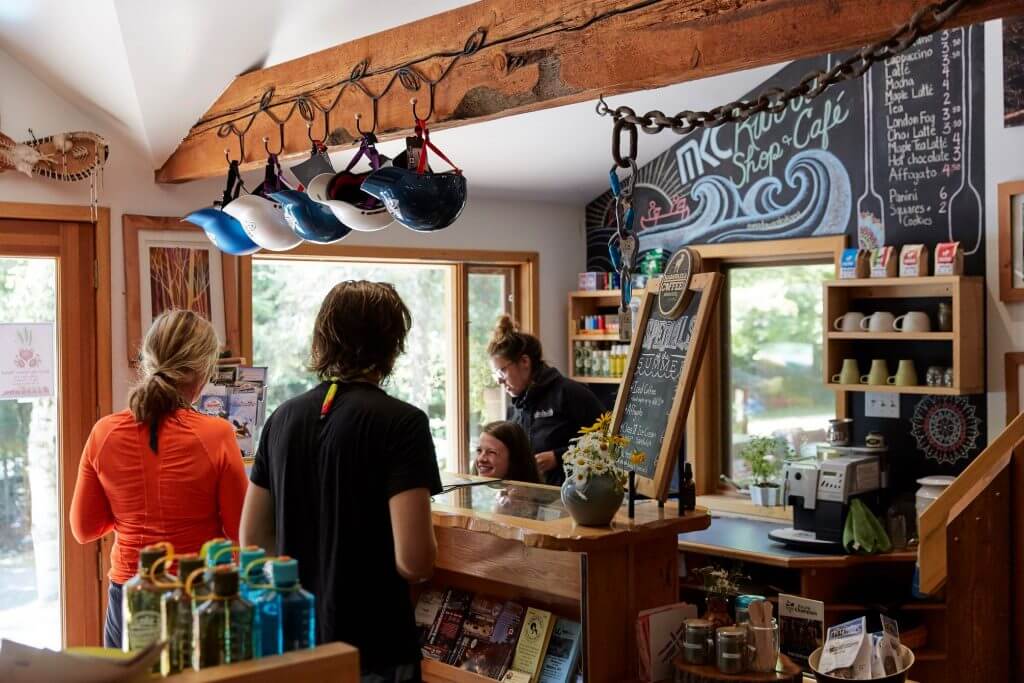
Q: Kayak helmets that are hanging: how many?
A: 5